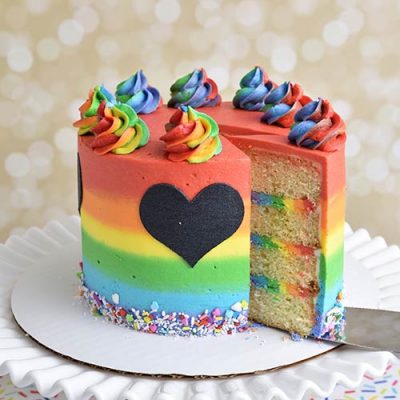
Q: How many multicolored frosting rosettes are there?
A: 8